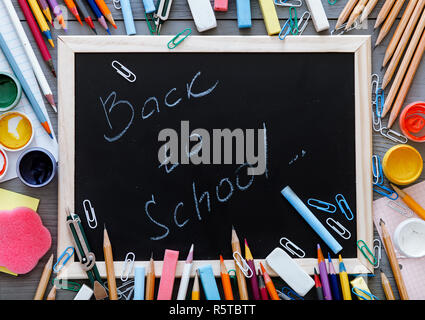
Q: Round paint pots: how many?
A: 7